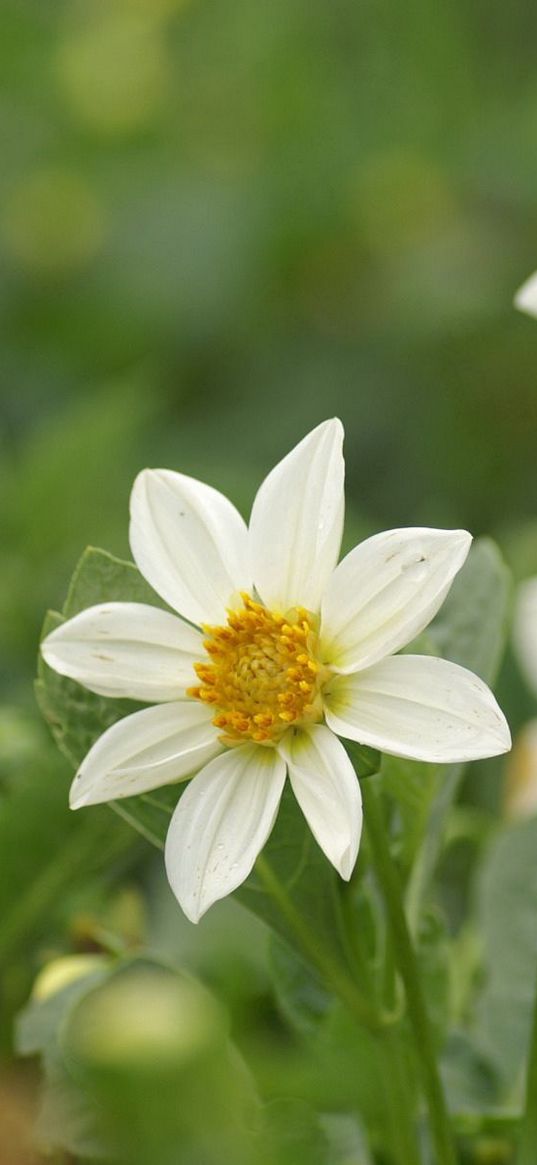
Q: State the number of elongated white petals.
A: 8